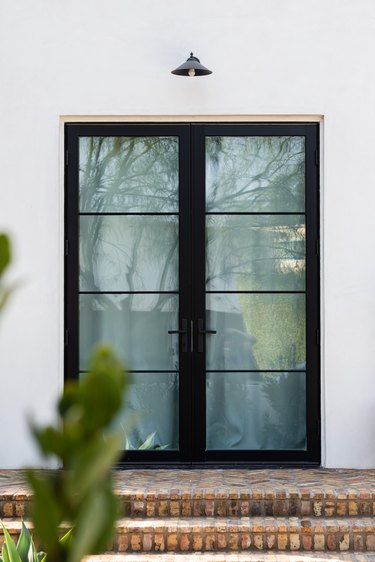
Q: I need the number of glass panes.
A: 8